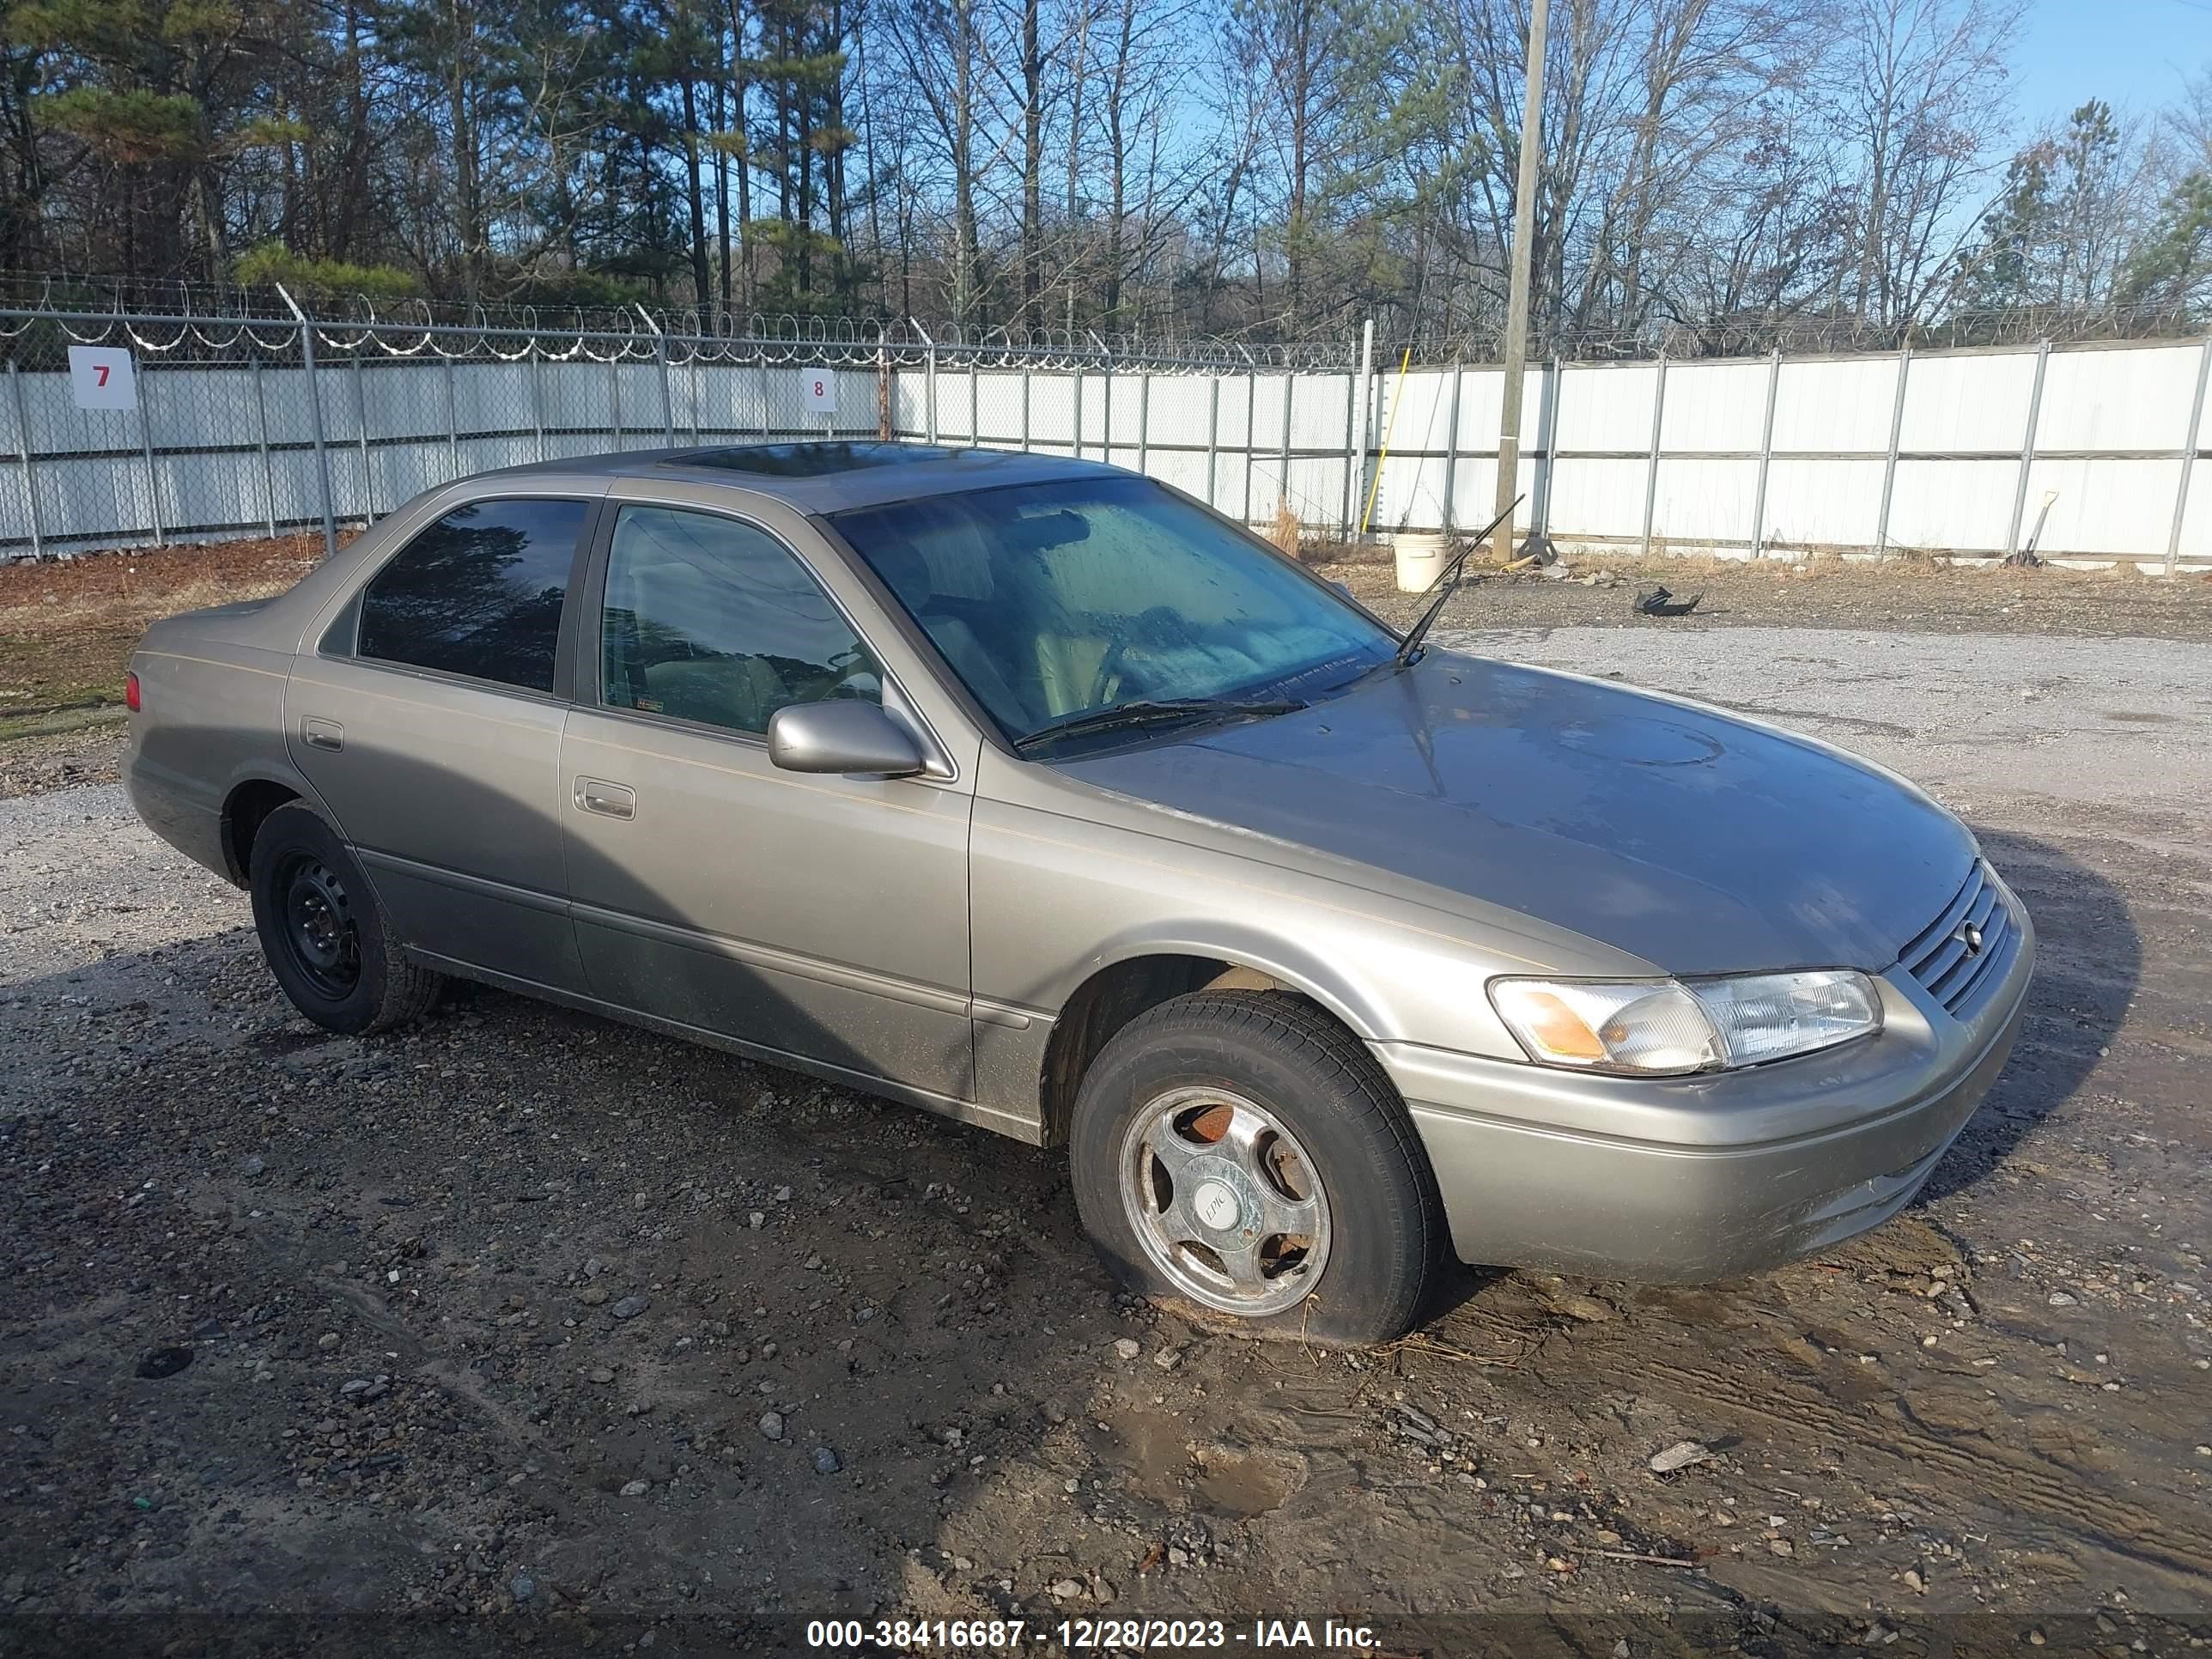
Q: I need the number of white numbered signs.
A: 2